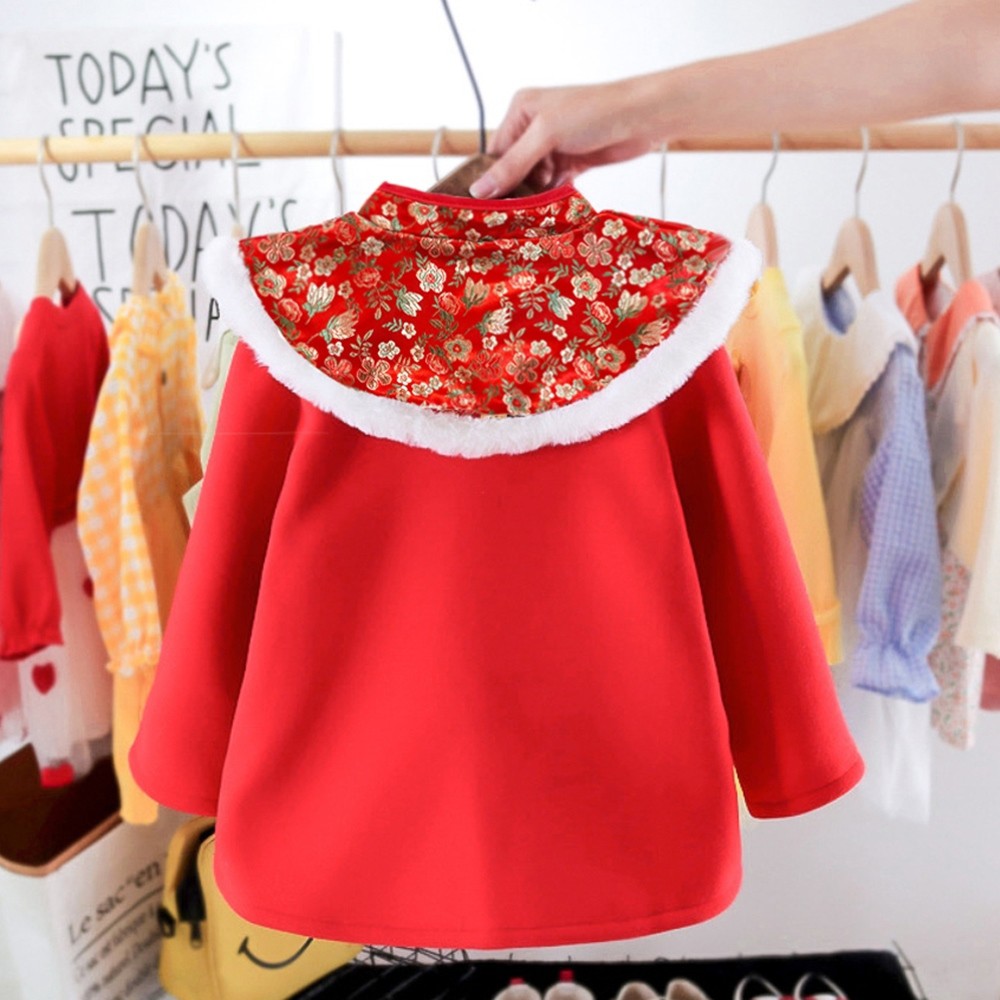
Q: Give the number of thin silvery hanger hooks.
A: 9